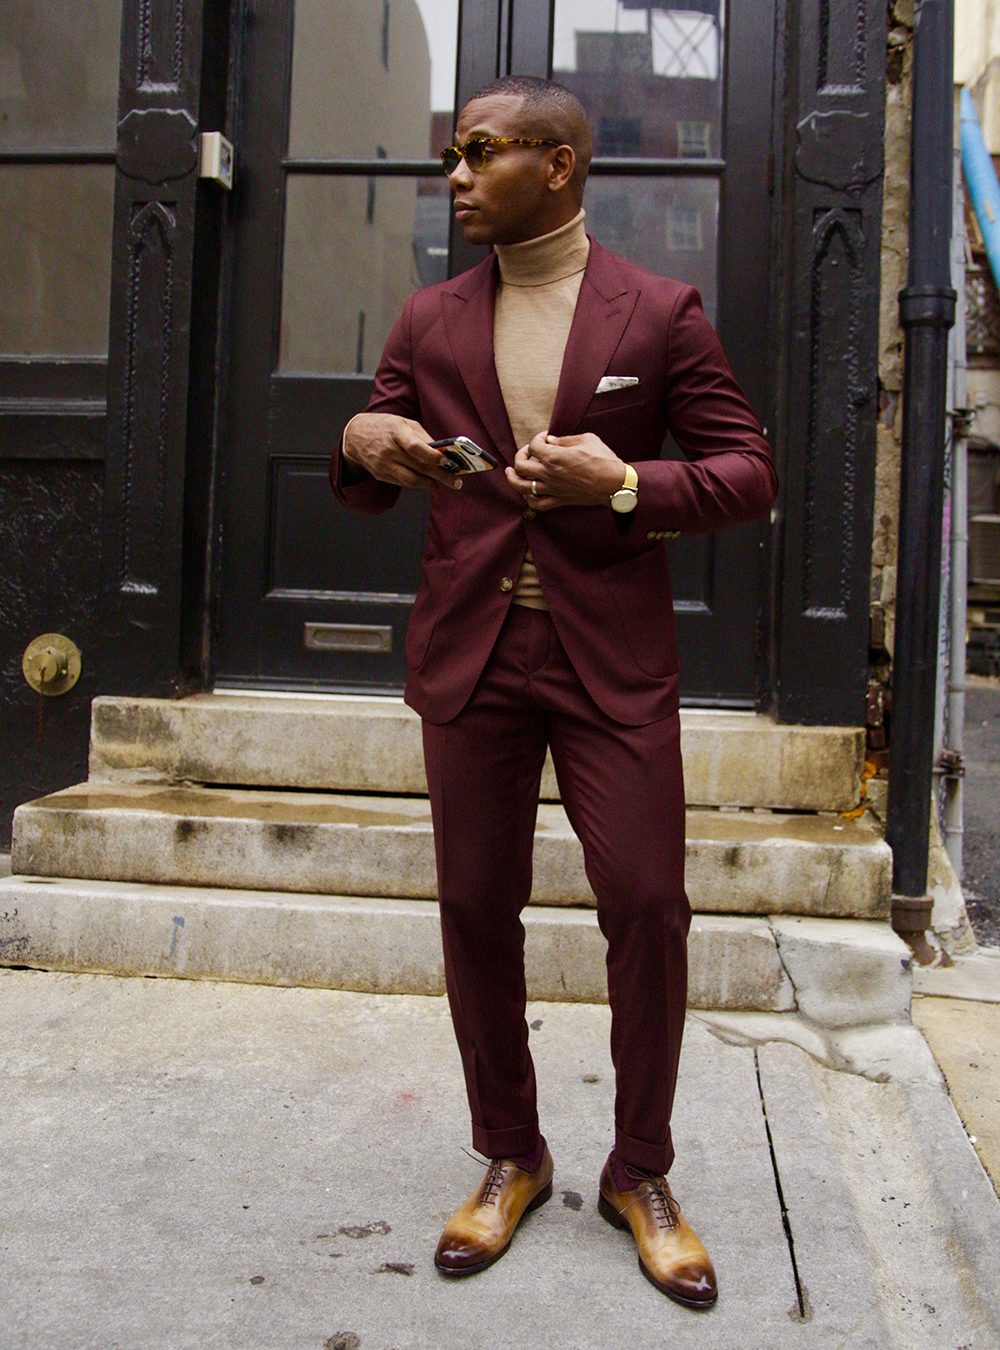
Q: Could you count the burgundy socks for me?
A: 2